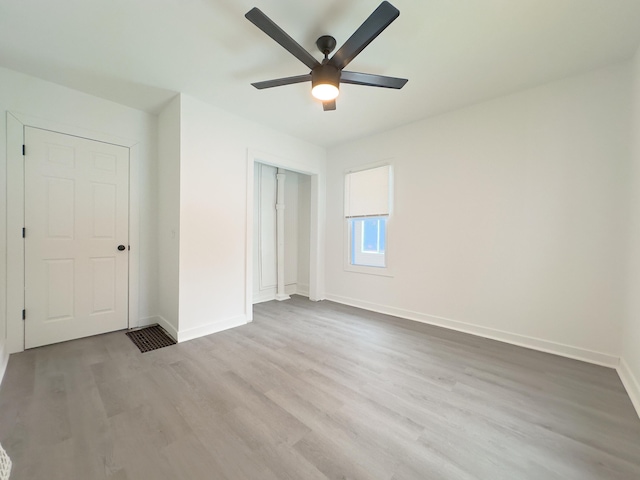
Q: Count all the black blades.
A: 5